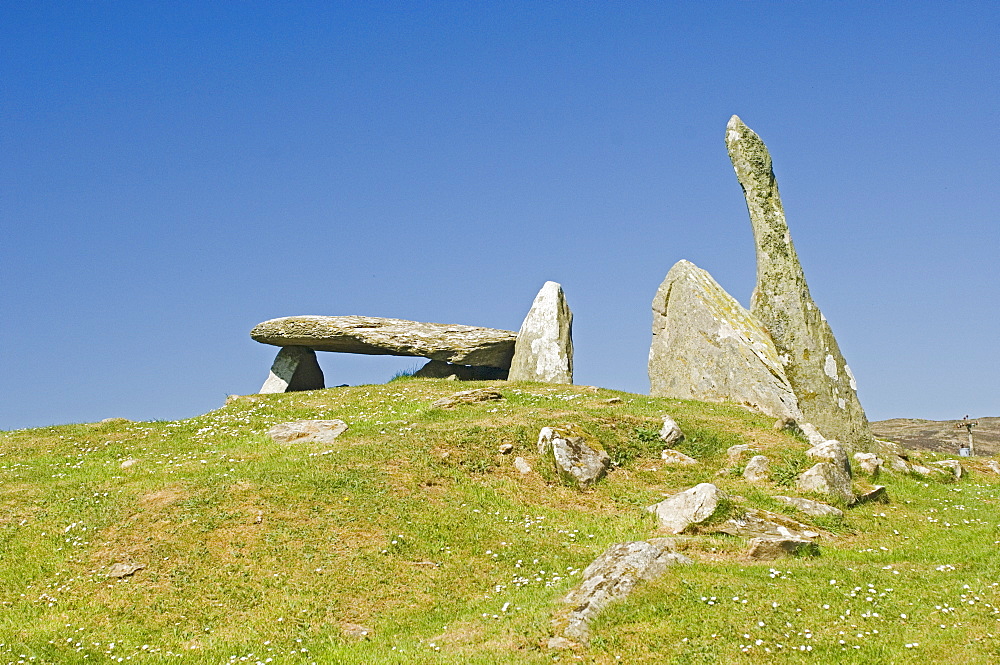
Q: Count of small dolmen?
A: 1